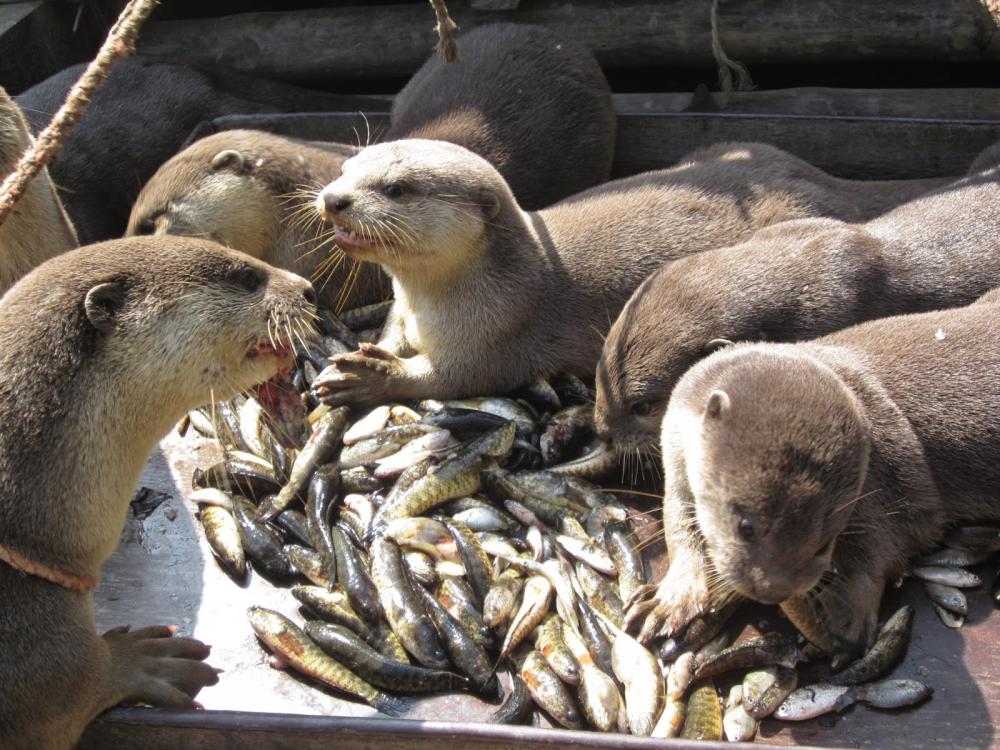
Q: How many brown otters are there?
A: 8